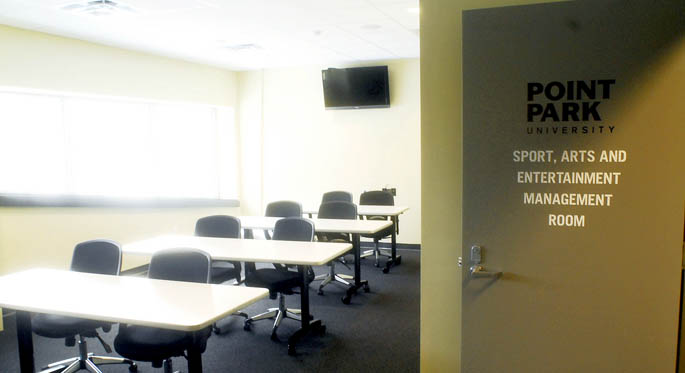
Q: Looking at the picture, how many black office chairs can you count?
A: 8